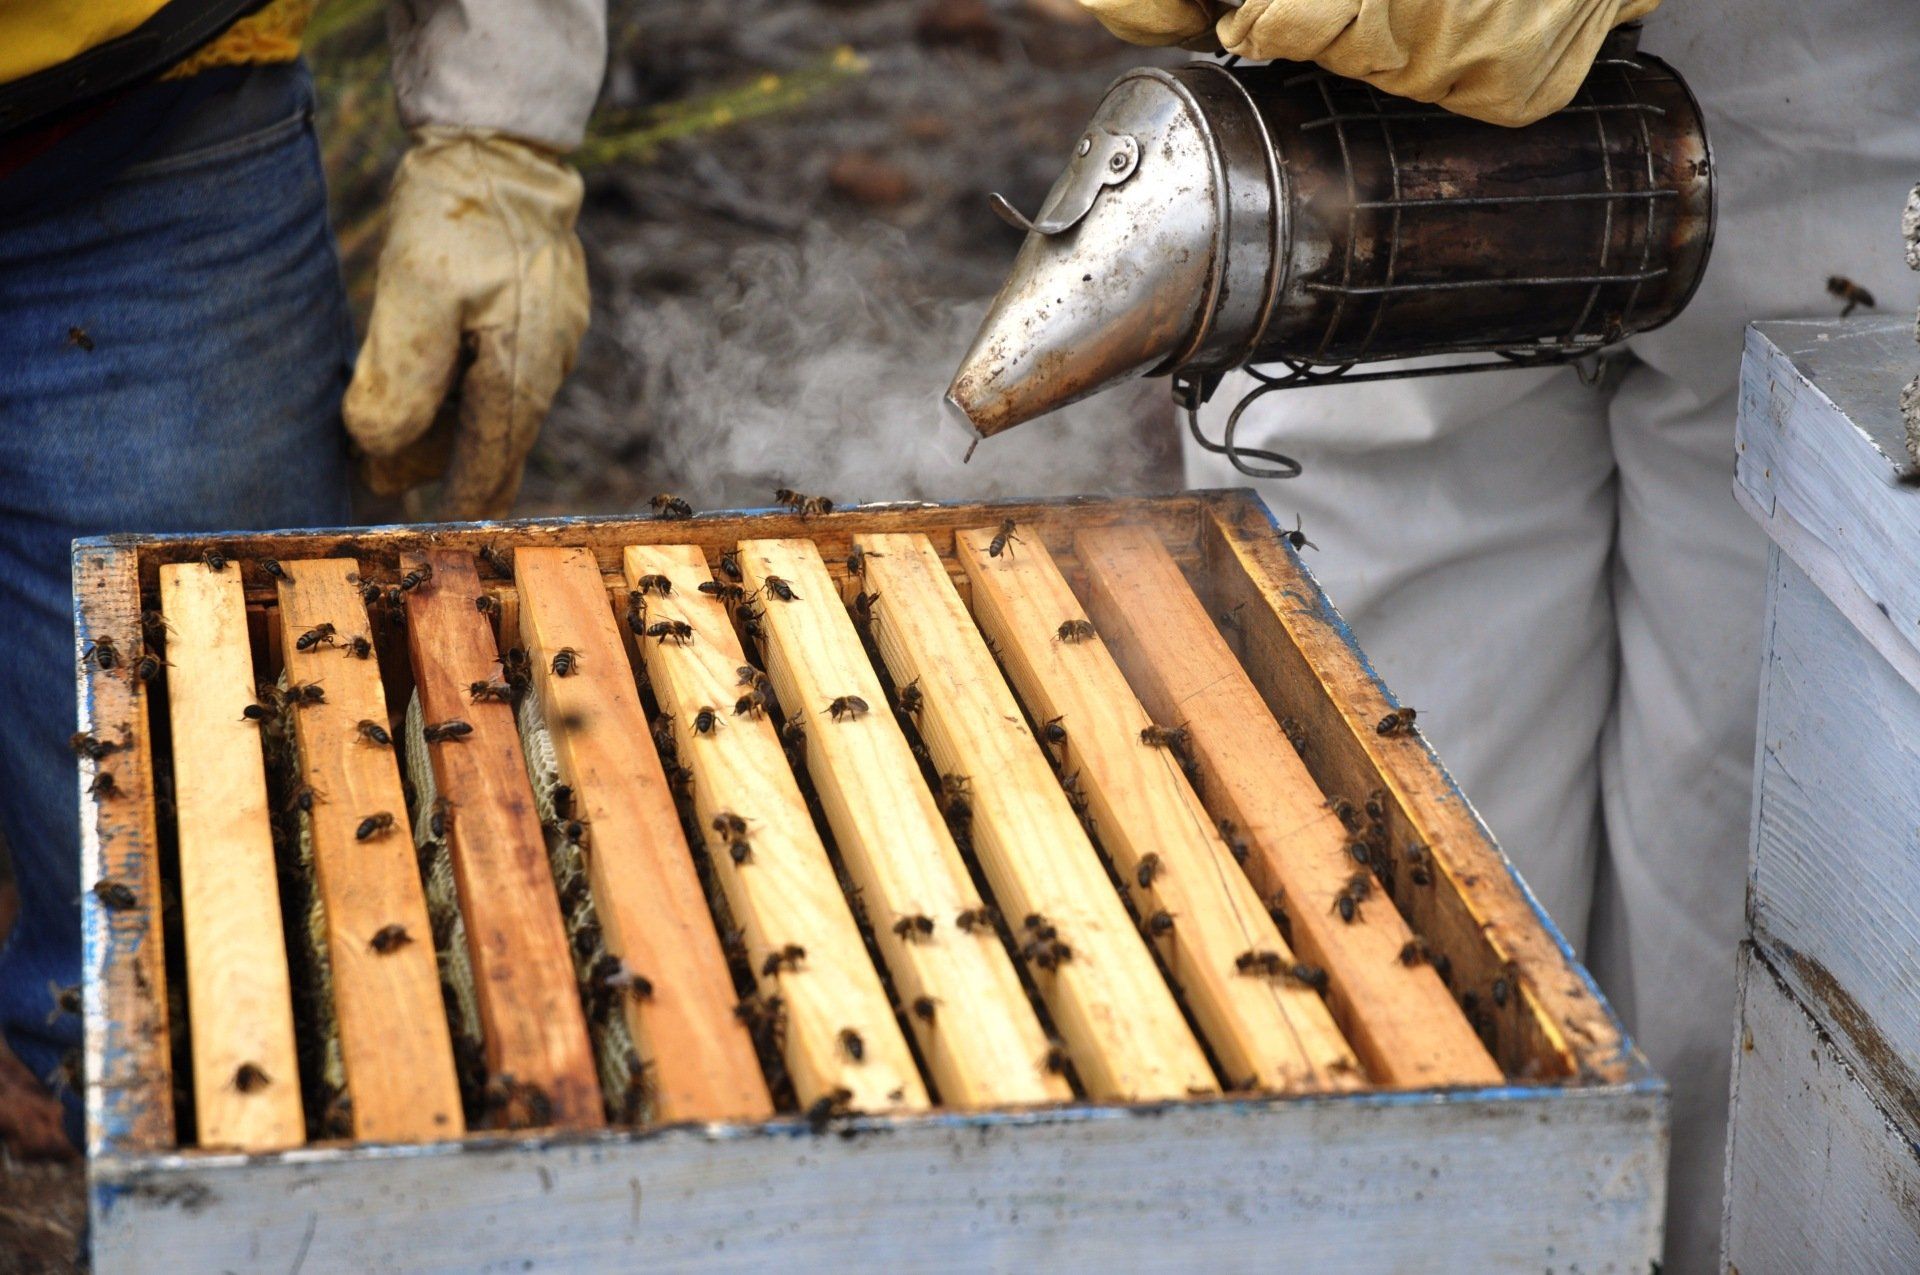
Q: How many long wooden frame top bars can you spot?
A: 9